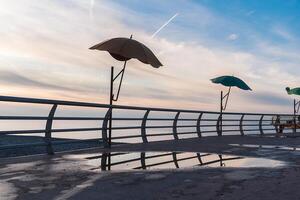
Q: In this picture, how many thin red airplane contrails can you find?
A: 0